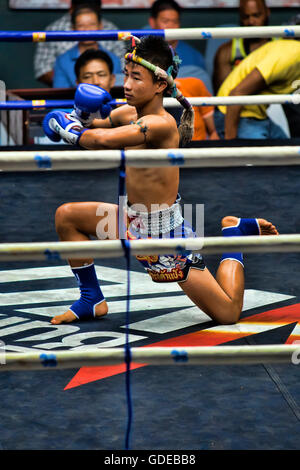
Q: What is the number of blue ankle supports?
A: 2